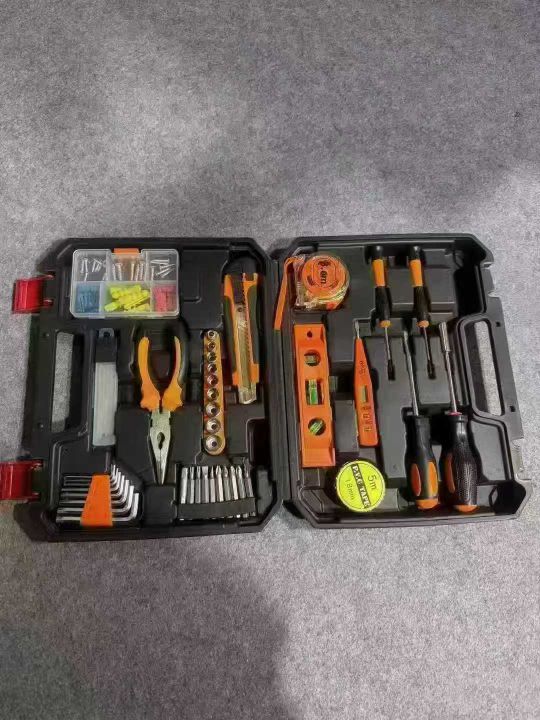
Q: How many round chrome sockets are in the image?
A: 9